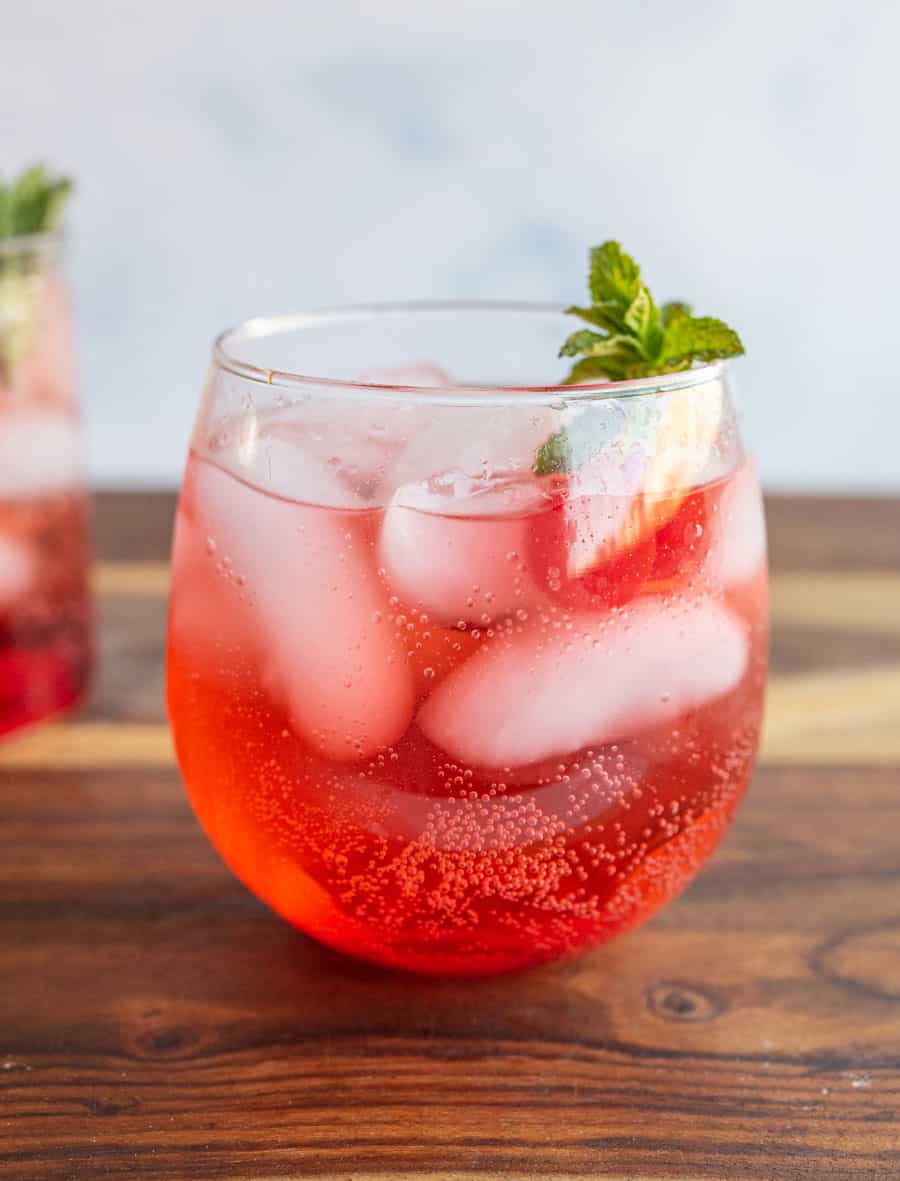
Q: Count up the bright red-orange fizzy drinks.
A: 2